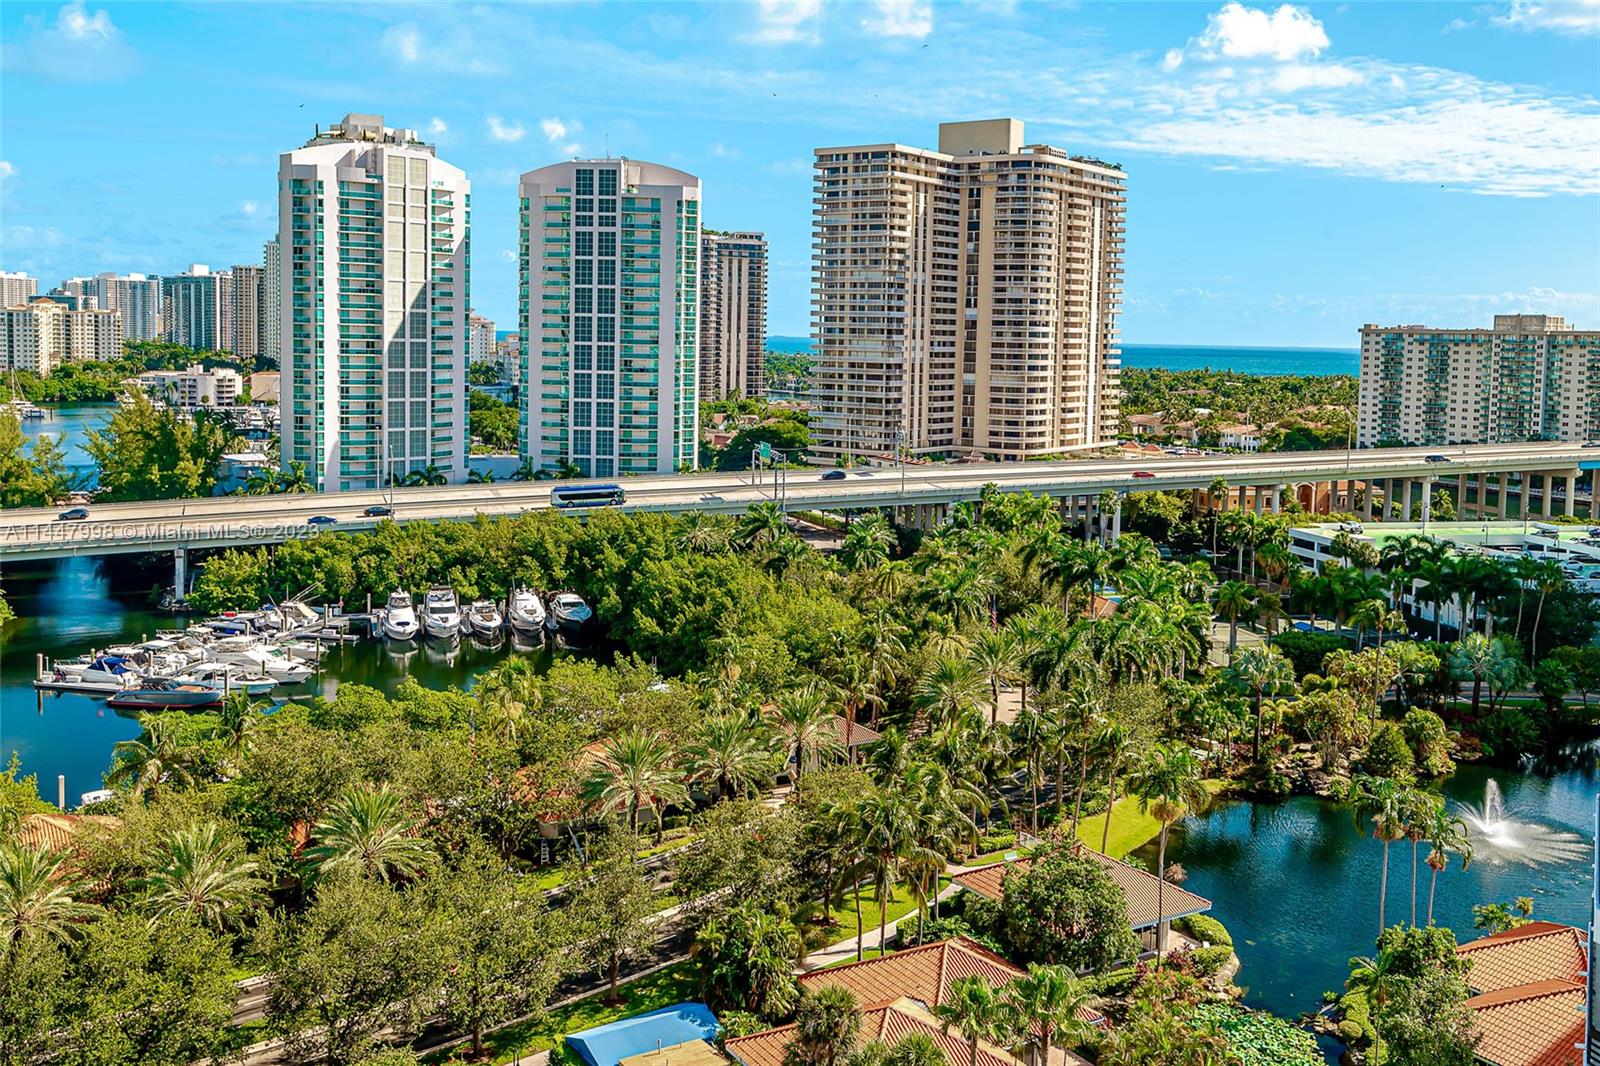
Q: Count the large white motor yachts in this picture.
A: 5